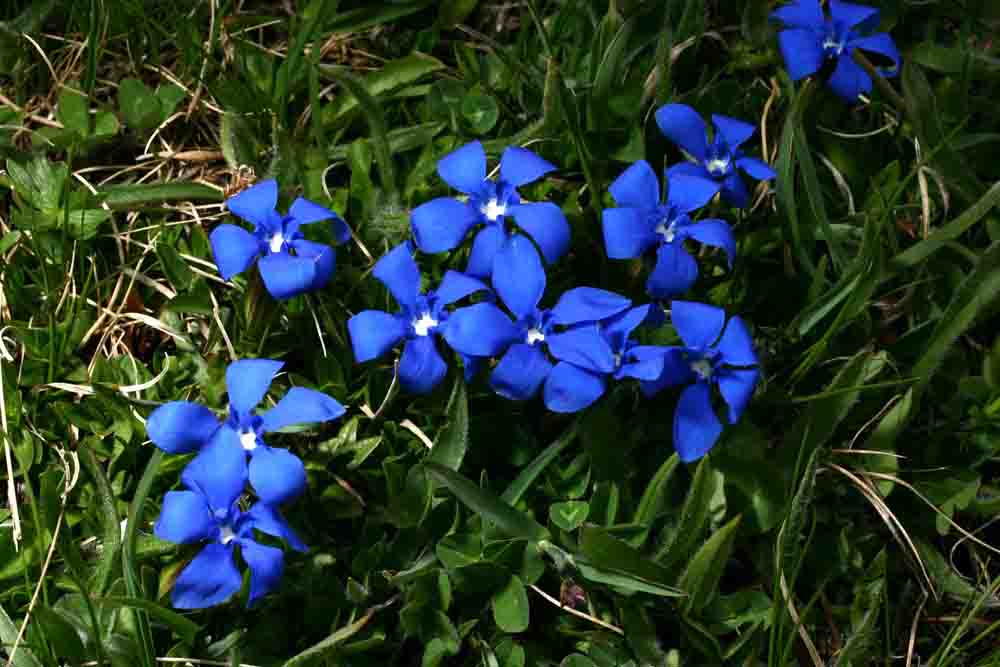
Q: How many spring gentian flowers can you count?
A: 11